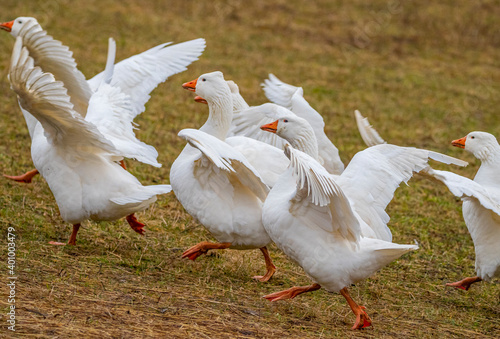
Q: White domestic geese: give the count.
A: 6